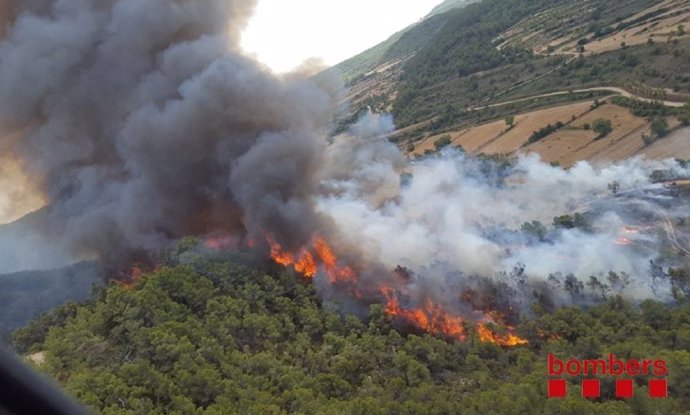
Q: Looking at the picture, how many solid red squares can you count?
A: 4